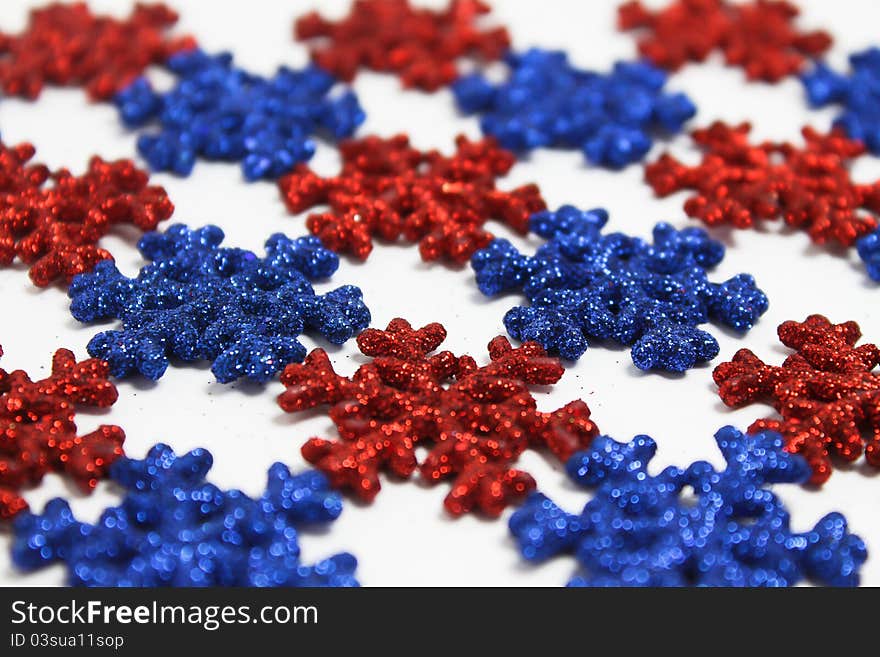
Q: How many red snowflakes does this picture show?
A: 9